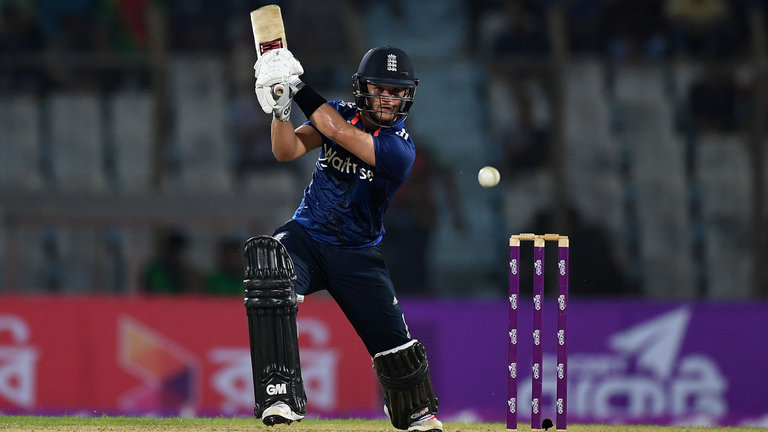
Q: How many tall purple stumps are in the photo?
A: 3